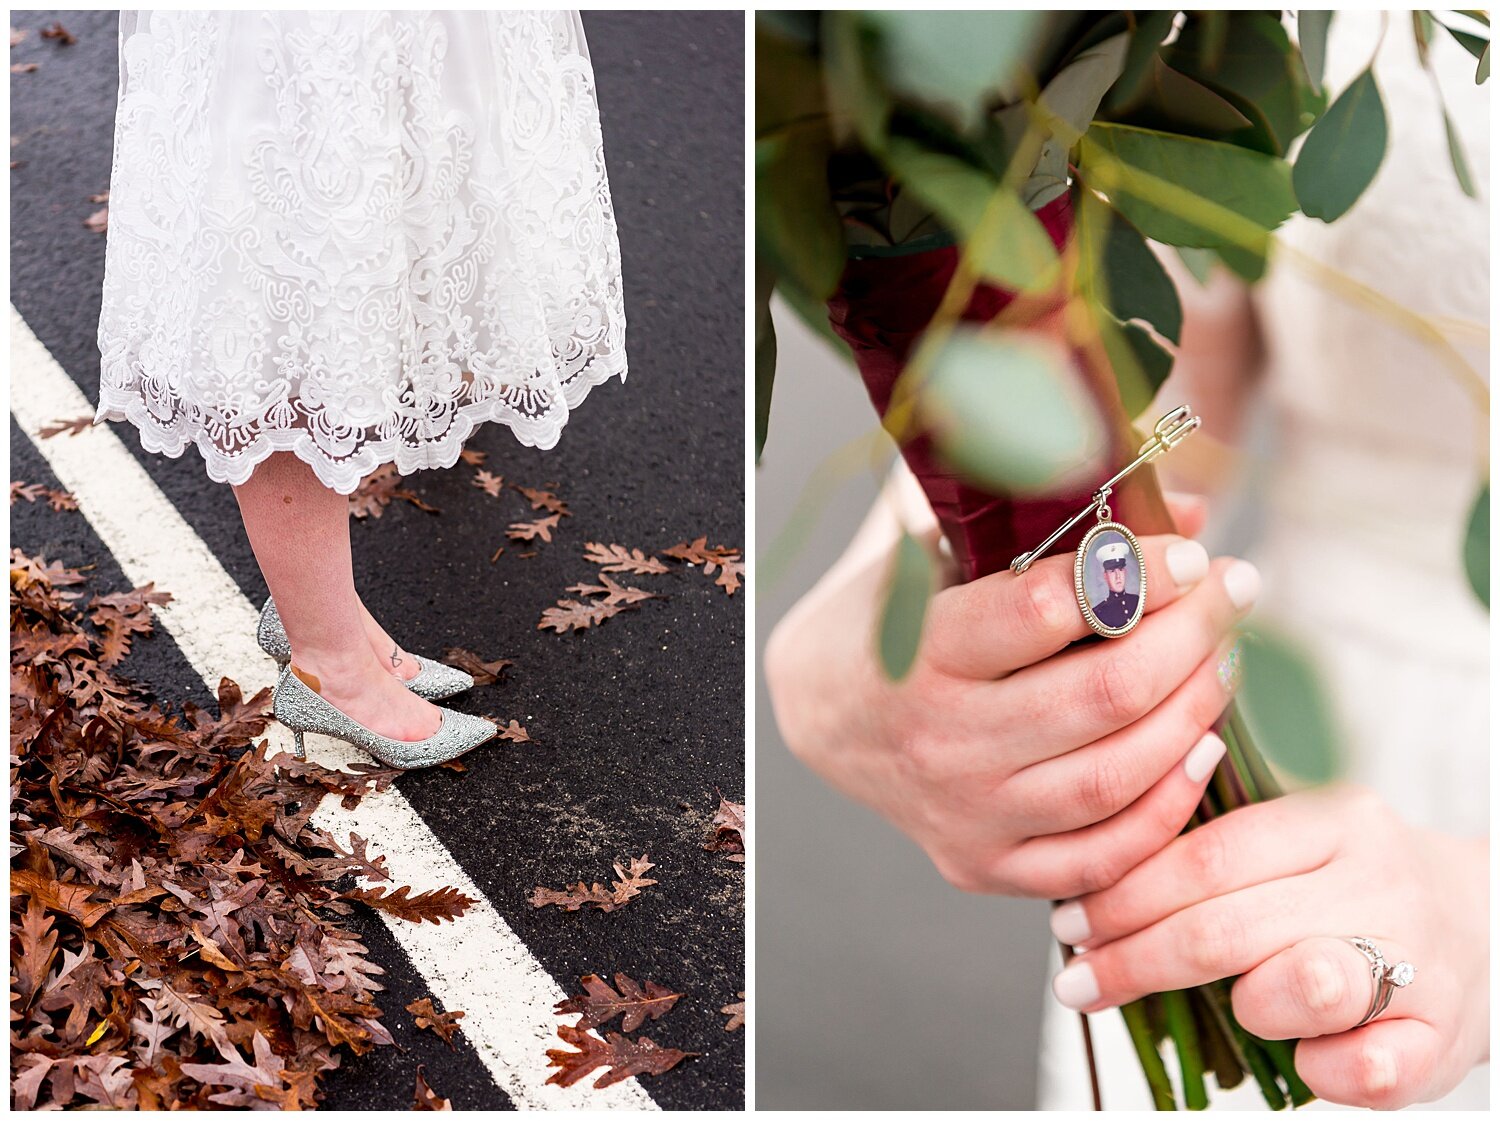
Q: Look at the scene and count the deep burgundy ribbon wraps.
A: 1